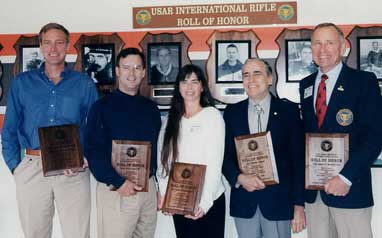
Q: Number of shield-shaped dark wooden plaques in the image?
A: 6